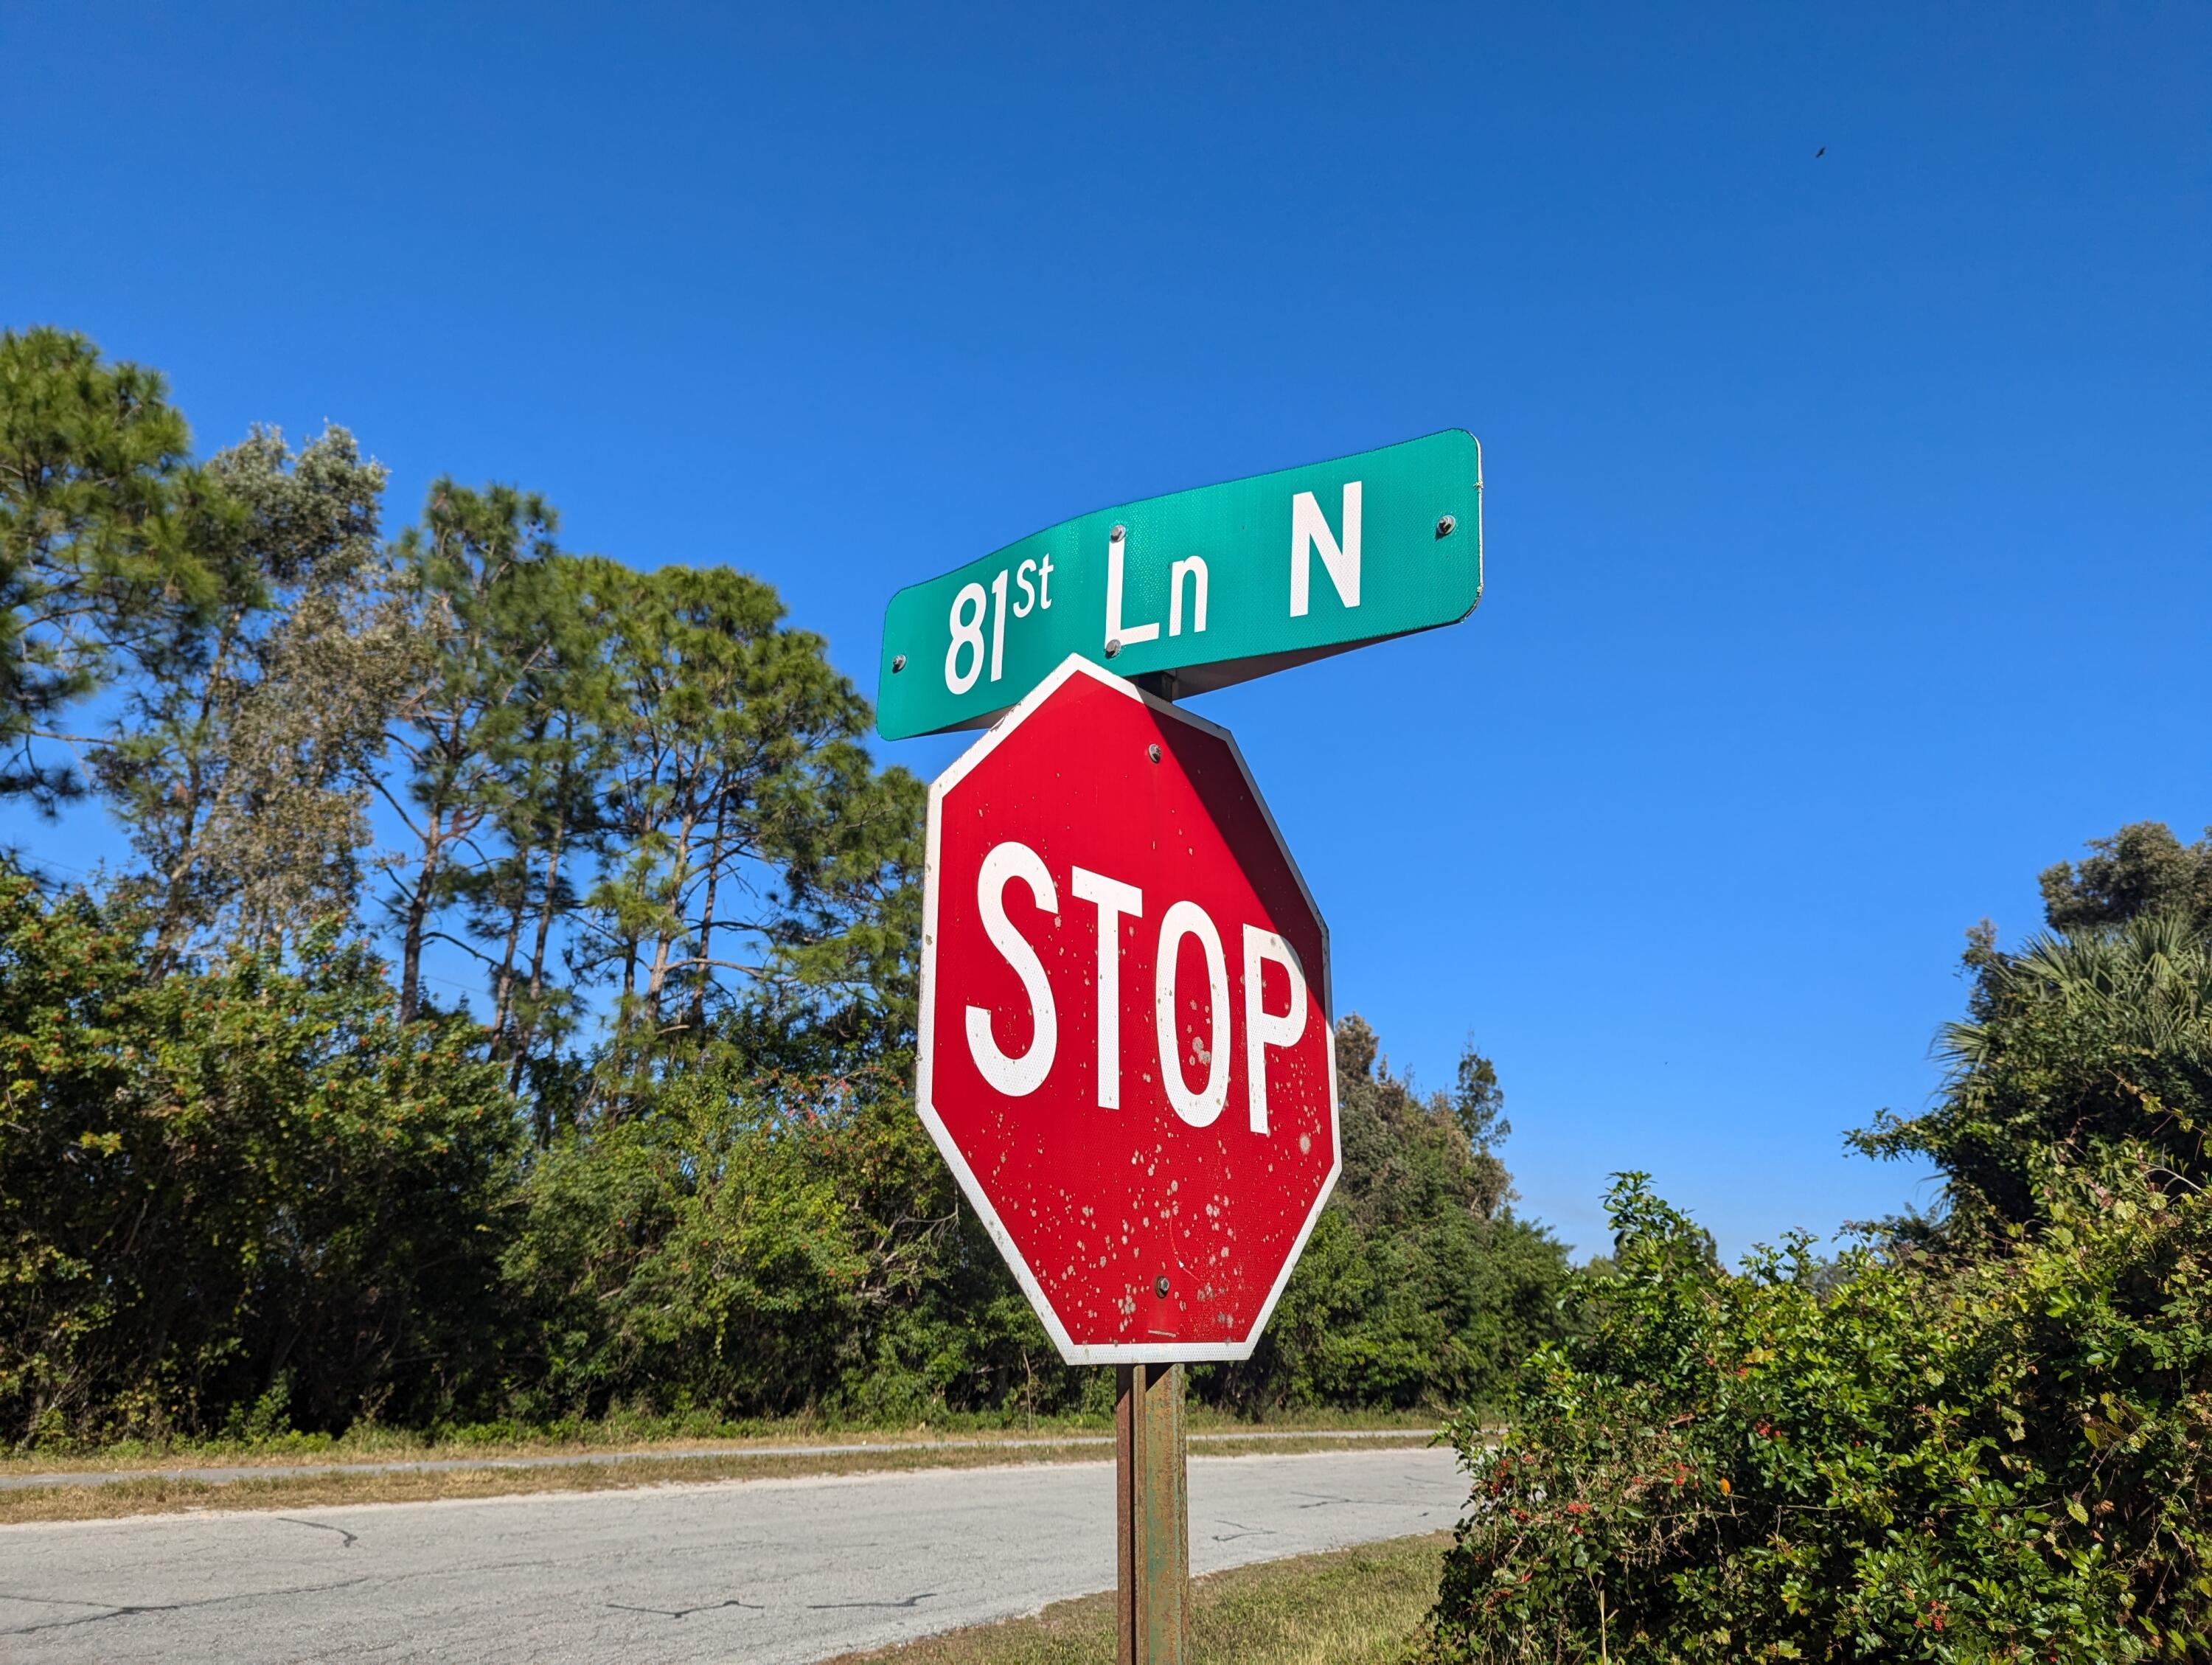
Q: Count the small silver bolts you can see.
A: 6